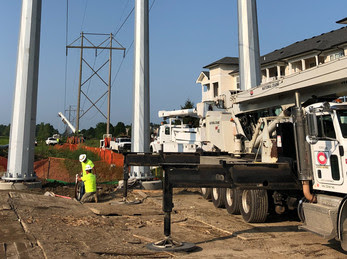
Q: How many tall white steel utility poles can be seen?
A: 3